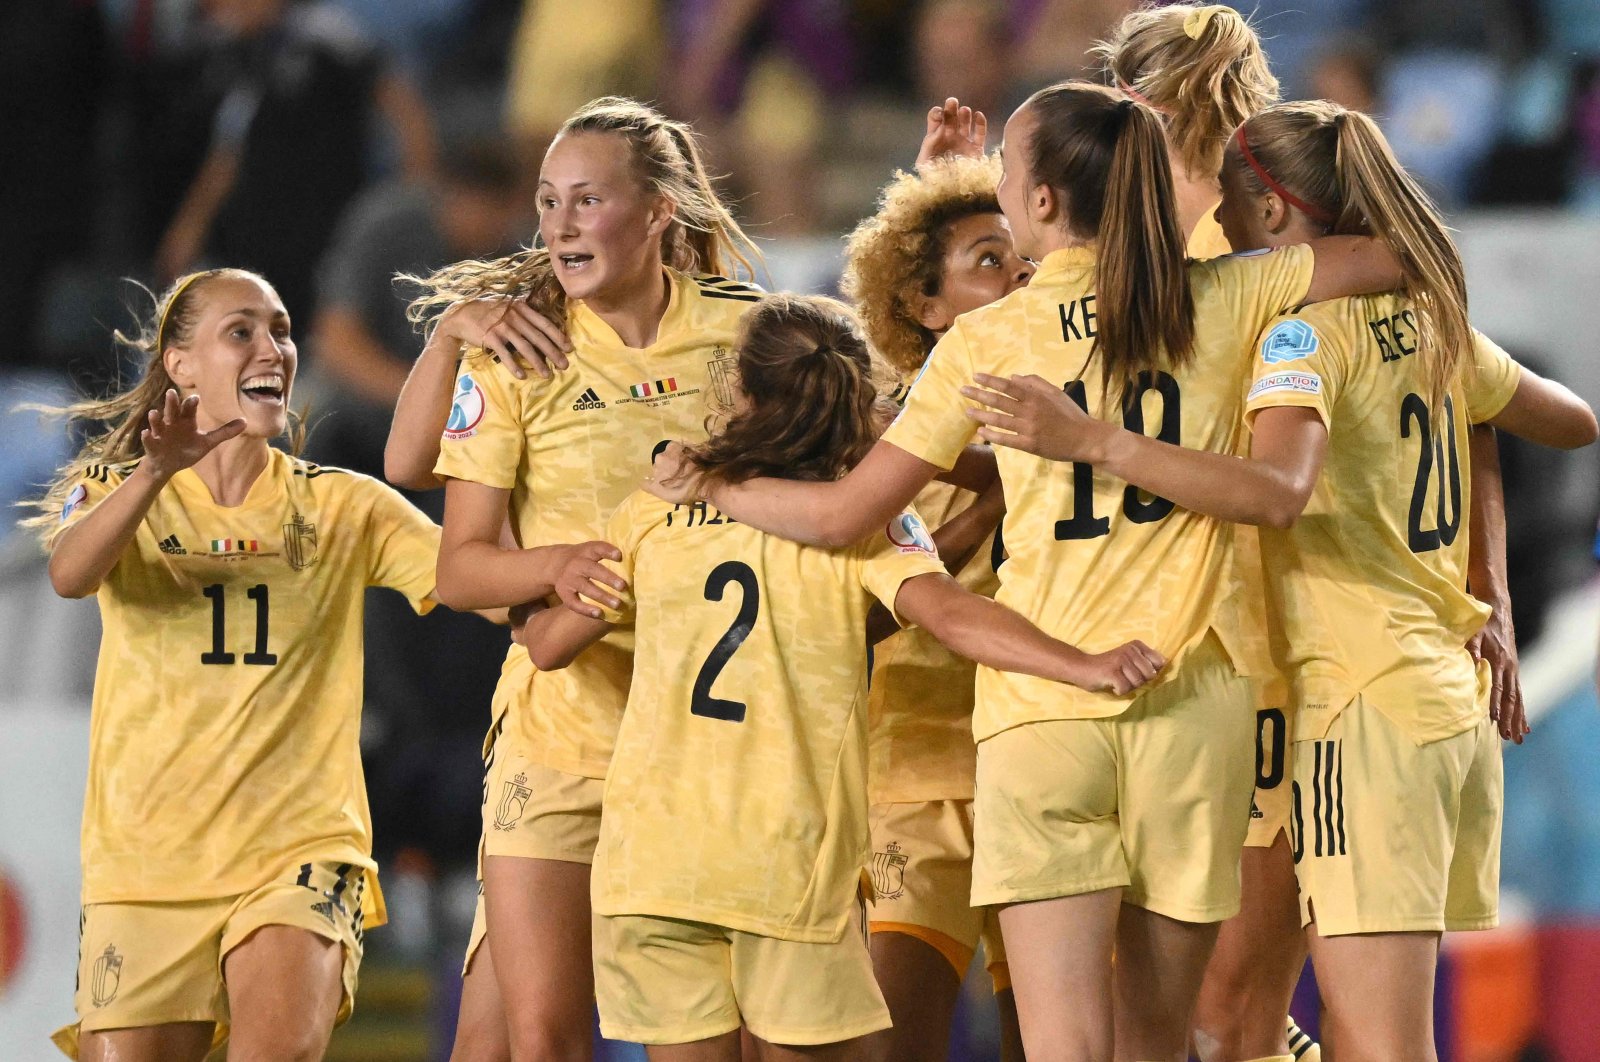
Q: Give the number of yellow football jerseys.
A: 7